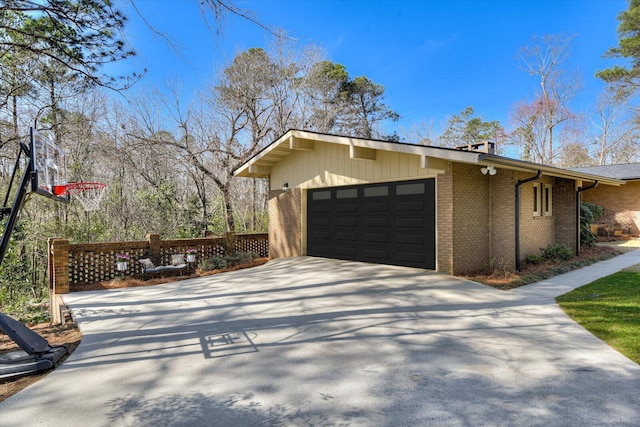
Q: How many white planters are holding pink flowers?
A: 2